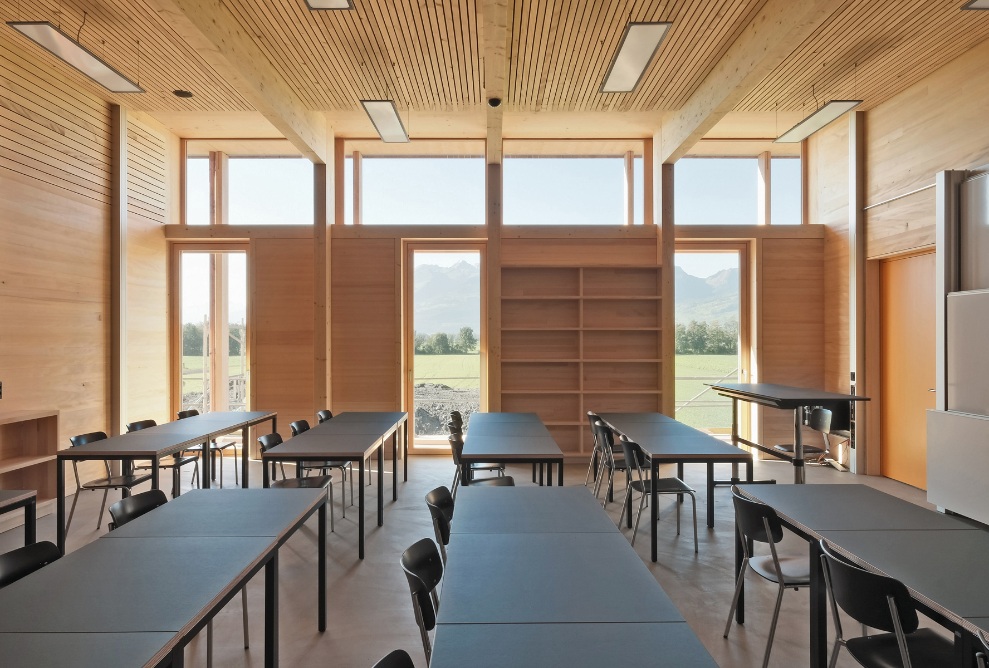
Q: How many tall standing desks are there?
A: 1